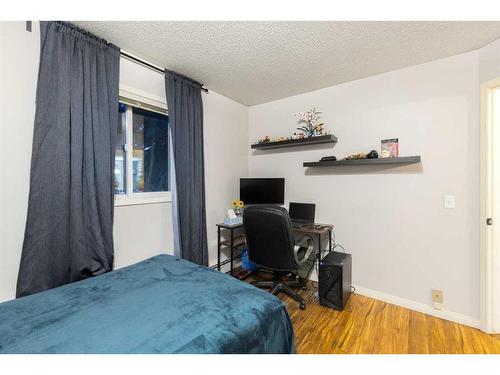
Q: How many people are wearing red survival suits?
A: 0